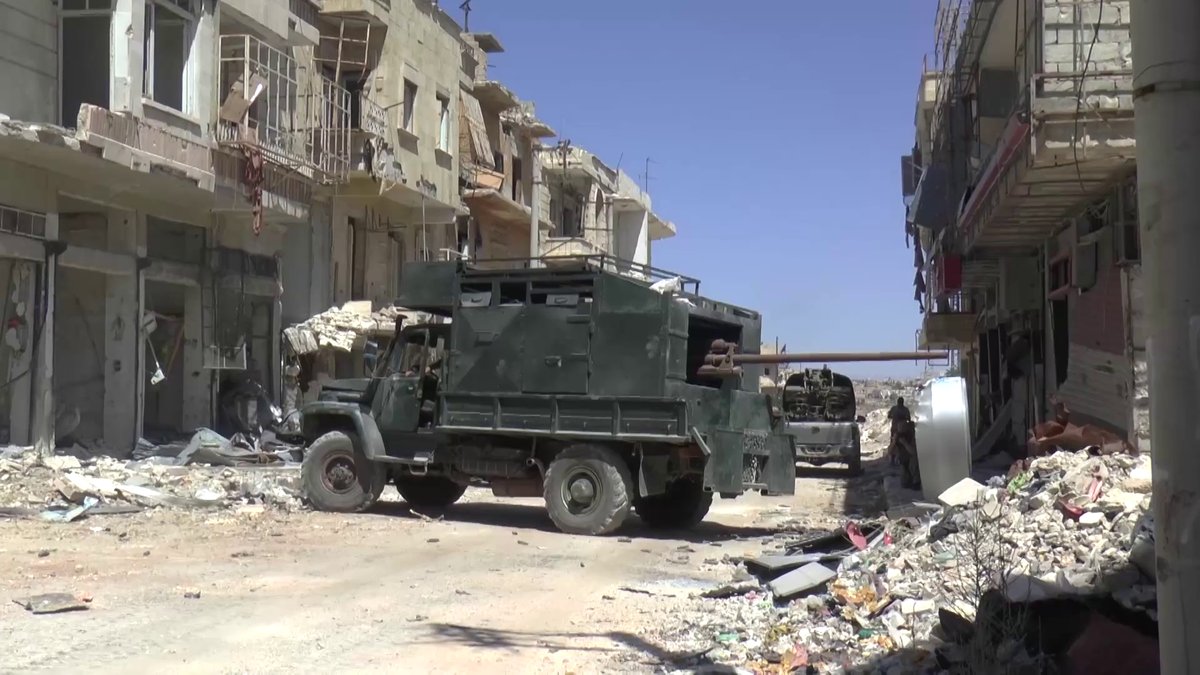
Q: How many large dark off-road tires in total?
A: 4